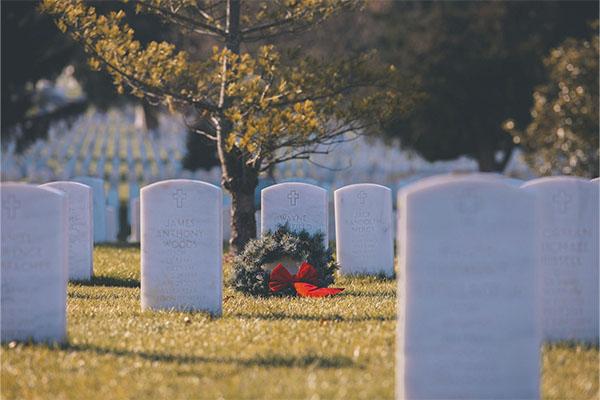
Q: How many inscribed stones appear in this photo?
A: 7